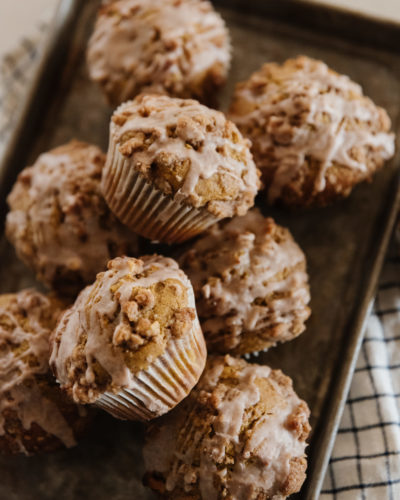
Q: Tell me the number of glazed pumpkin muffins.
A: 8